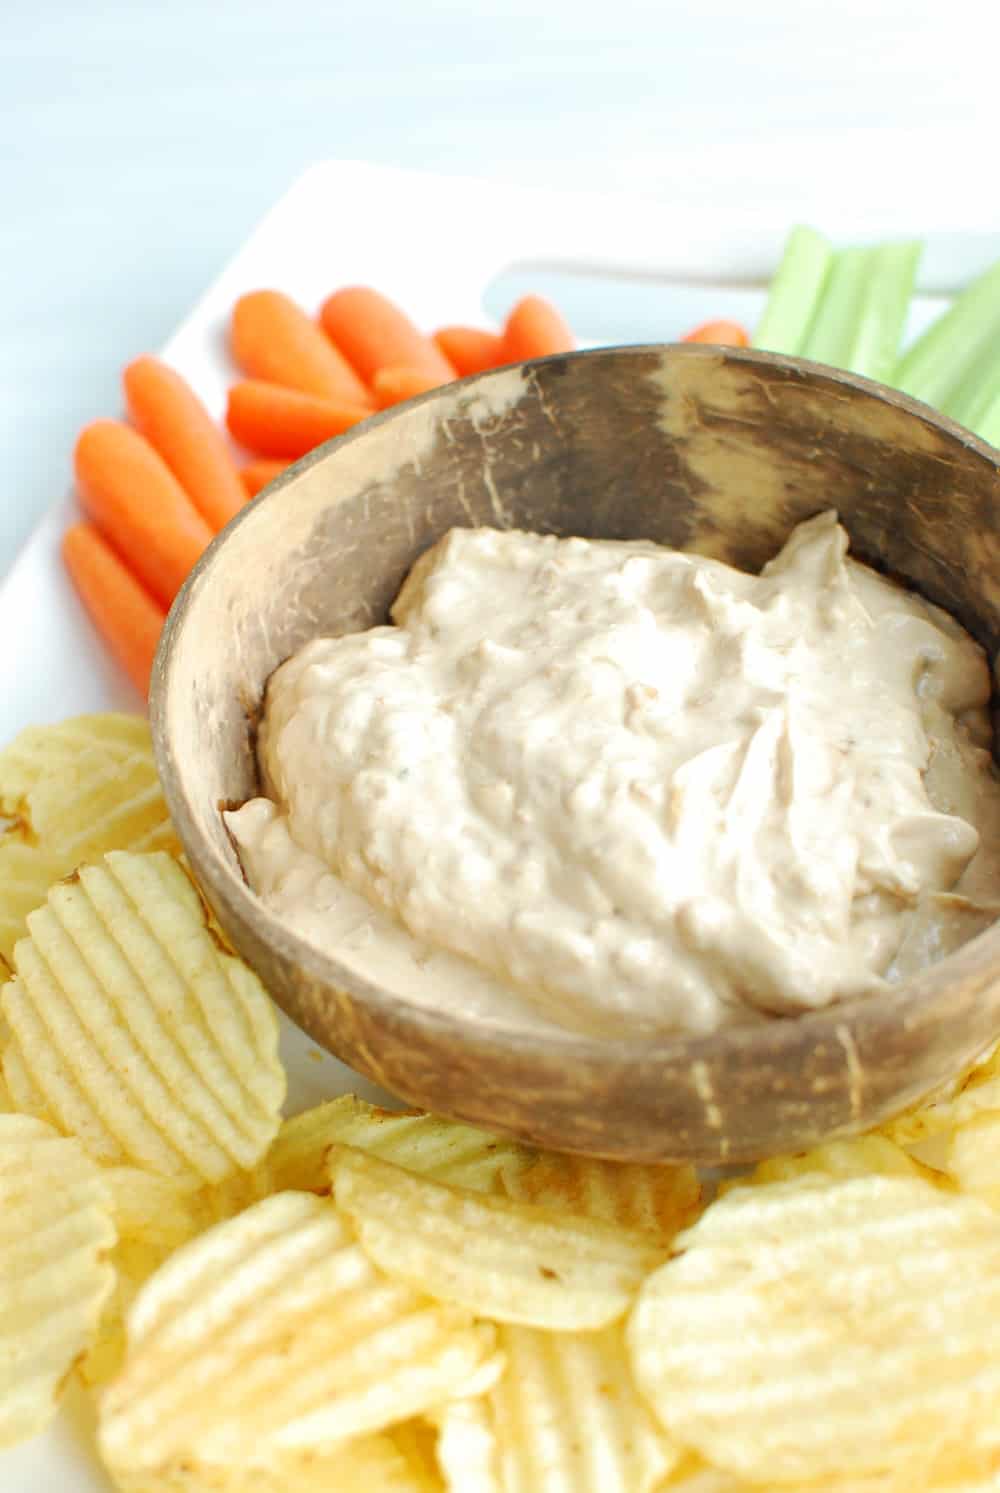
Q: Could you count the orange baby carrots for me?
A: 11